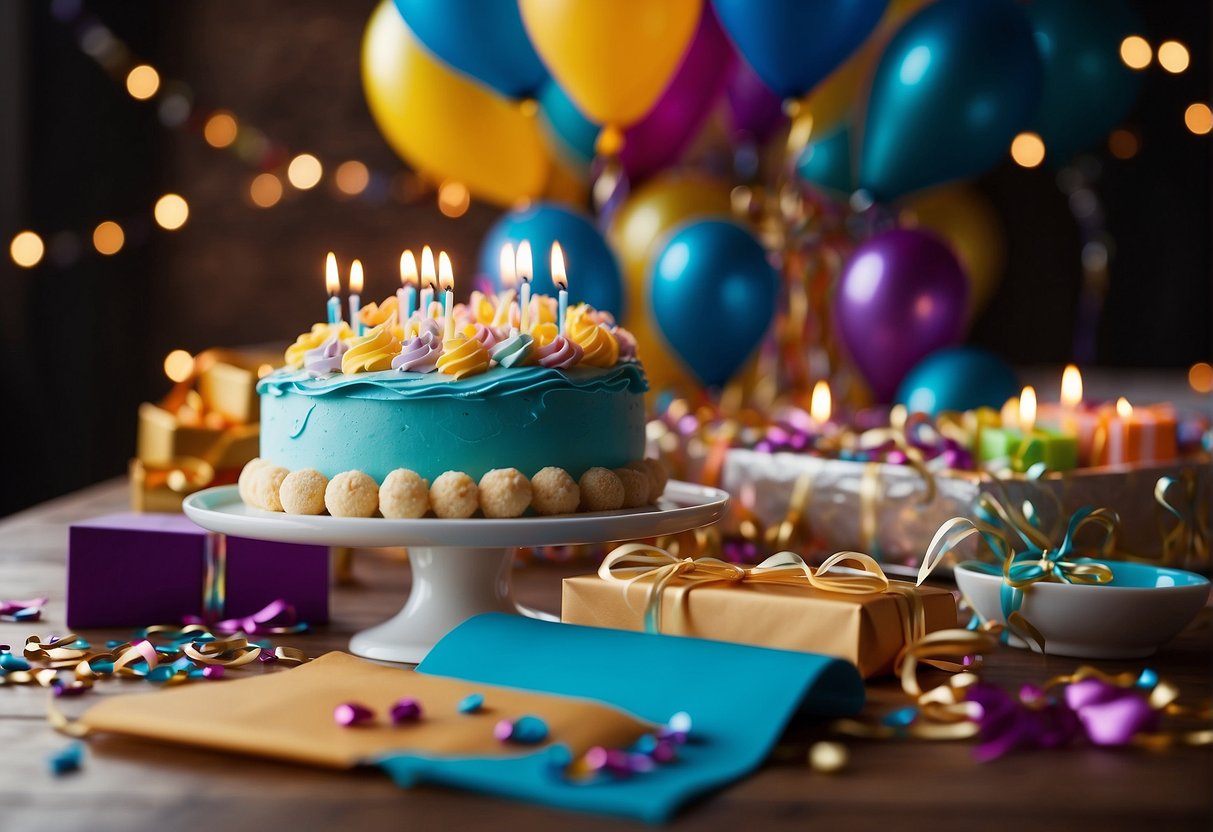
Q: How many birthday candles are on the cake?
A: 8